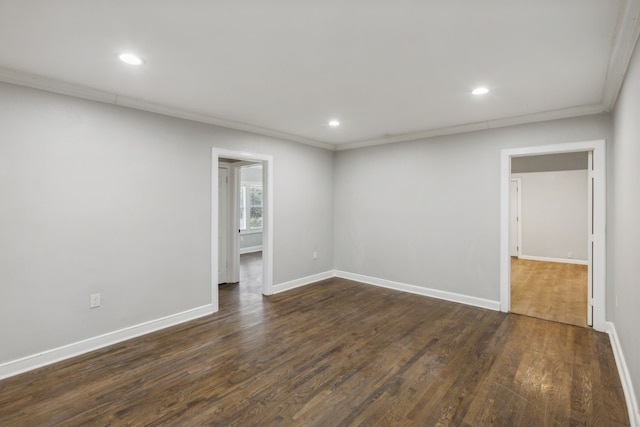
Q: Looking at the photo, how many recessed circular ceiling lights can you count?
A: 3